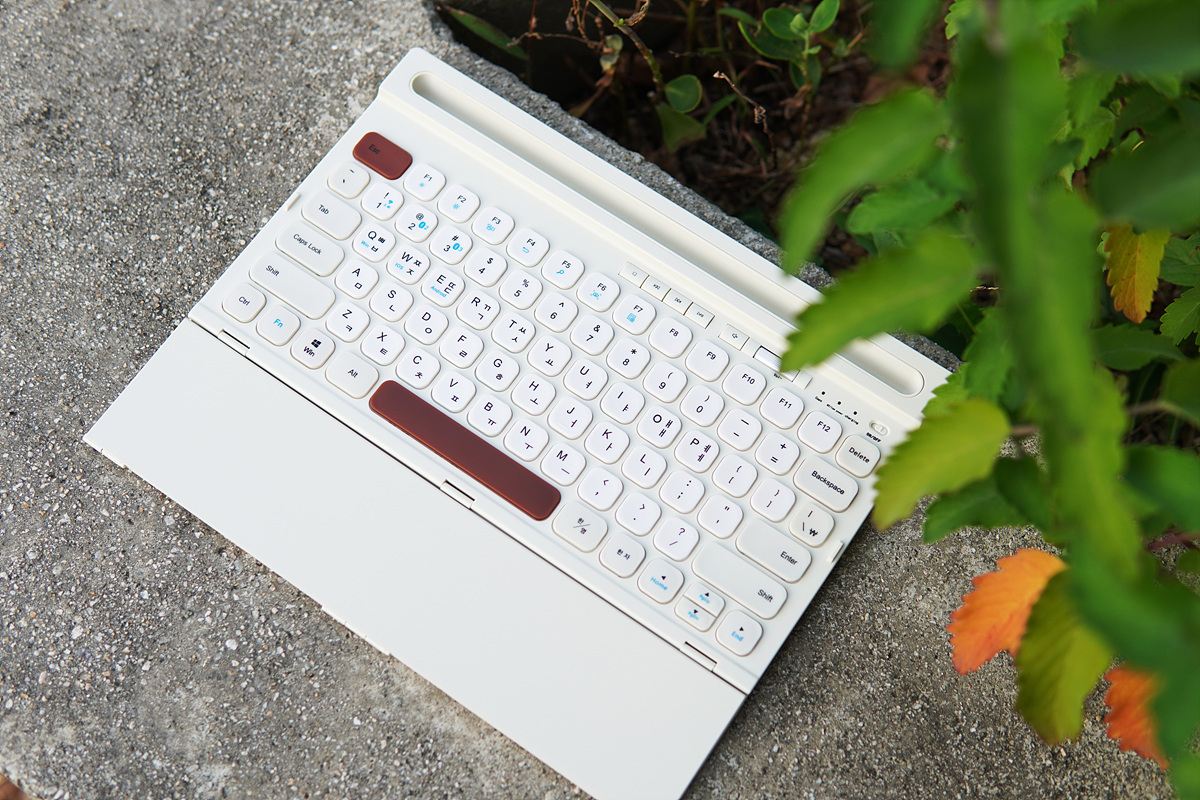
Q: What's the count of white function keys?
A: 12